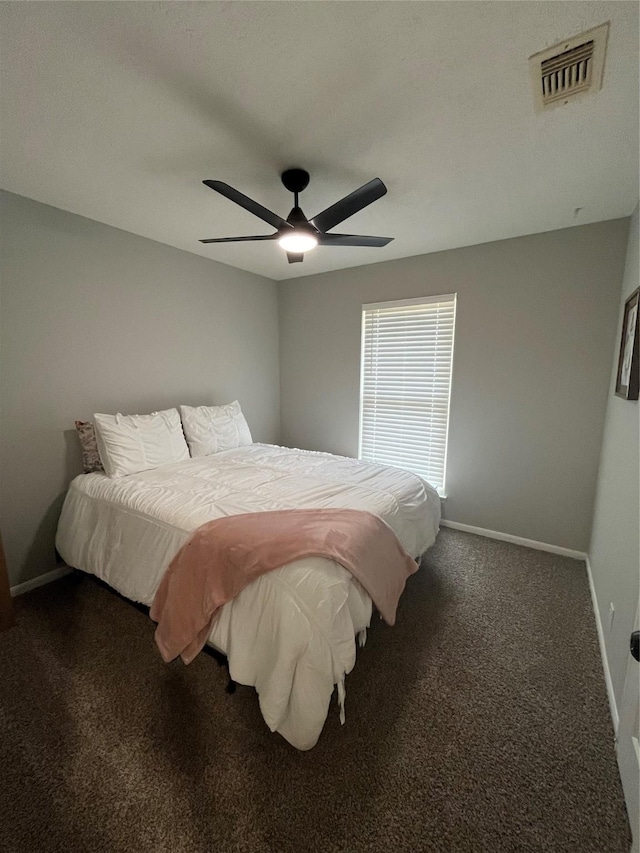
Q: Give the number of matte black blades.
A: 5